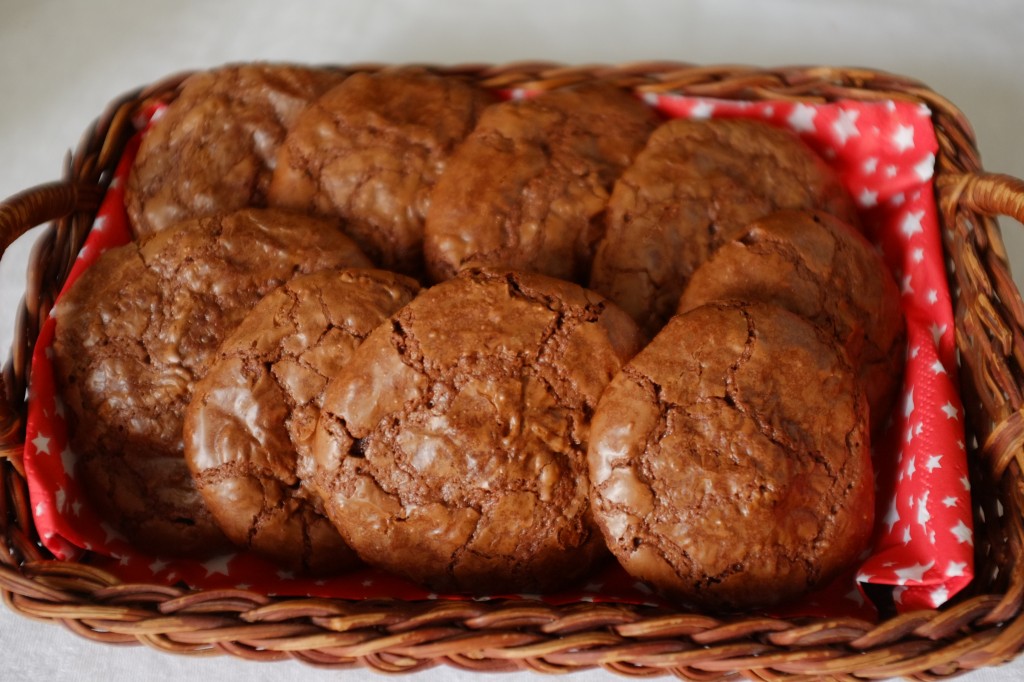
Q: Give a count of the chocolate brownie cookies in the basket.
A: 9